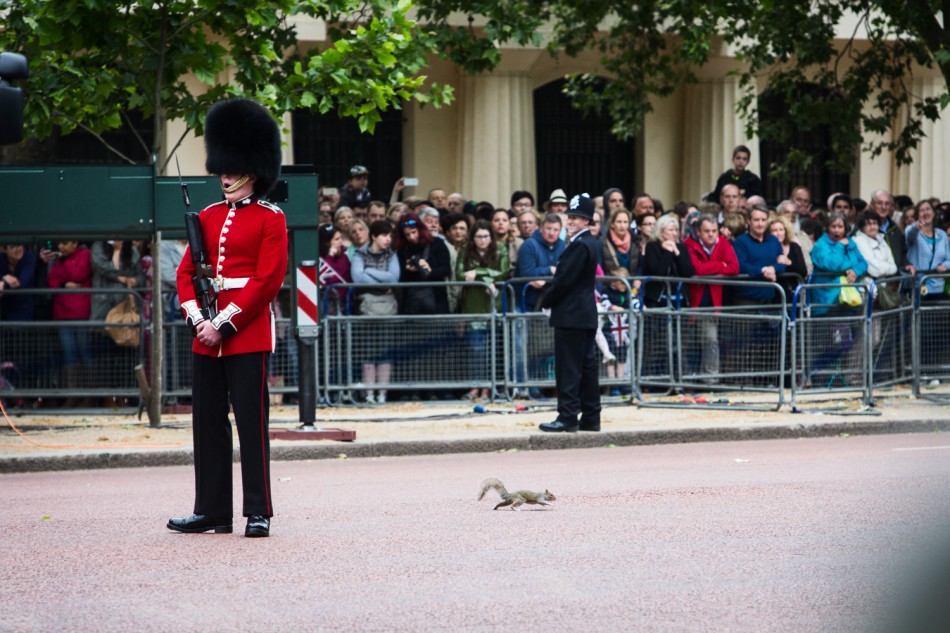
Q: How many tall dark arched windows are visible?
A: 3